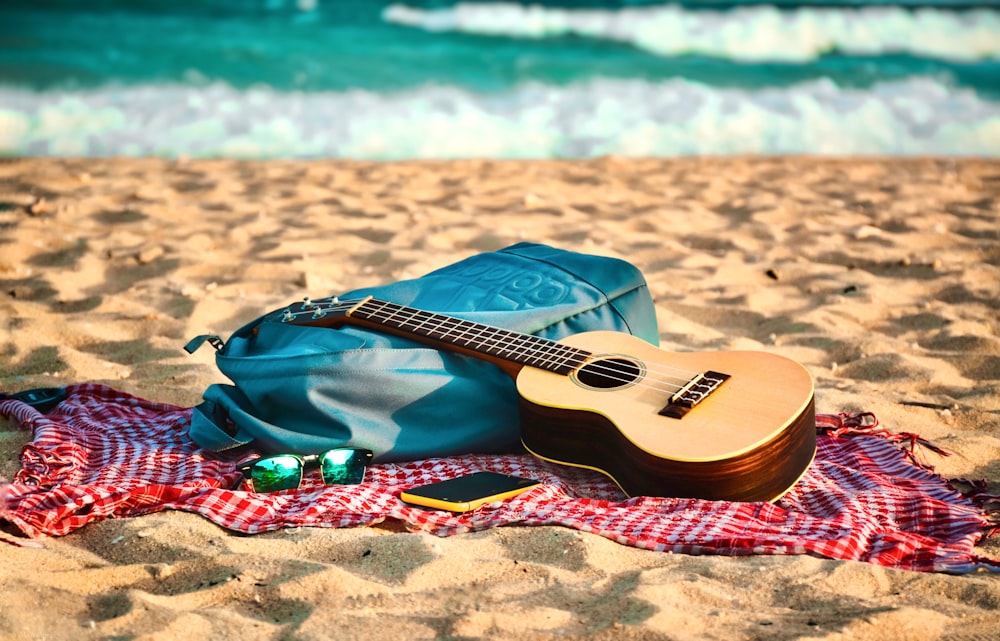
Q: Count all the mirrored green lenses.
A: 2